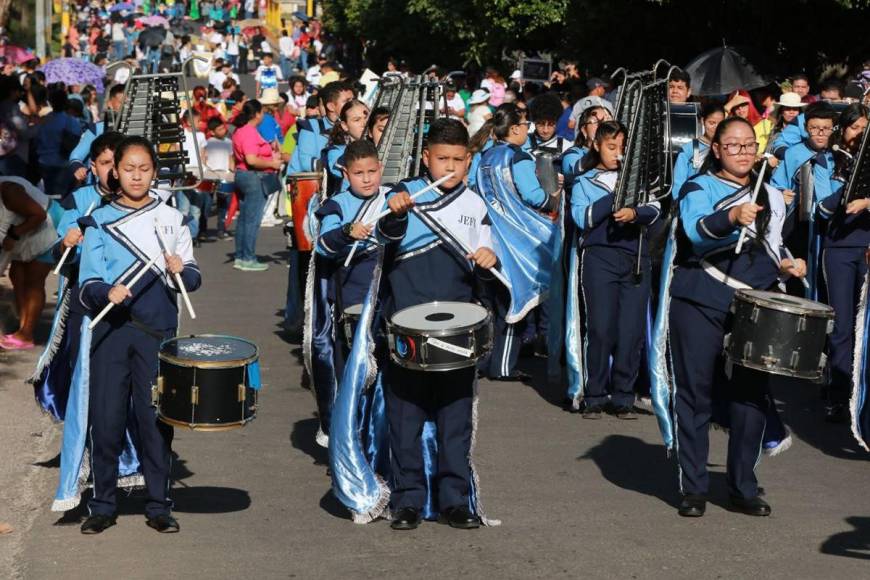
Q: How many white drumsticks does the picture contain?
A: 8